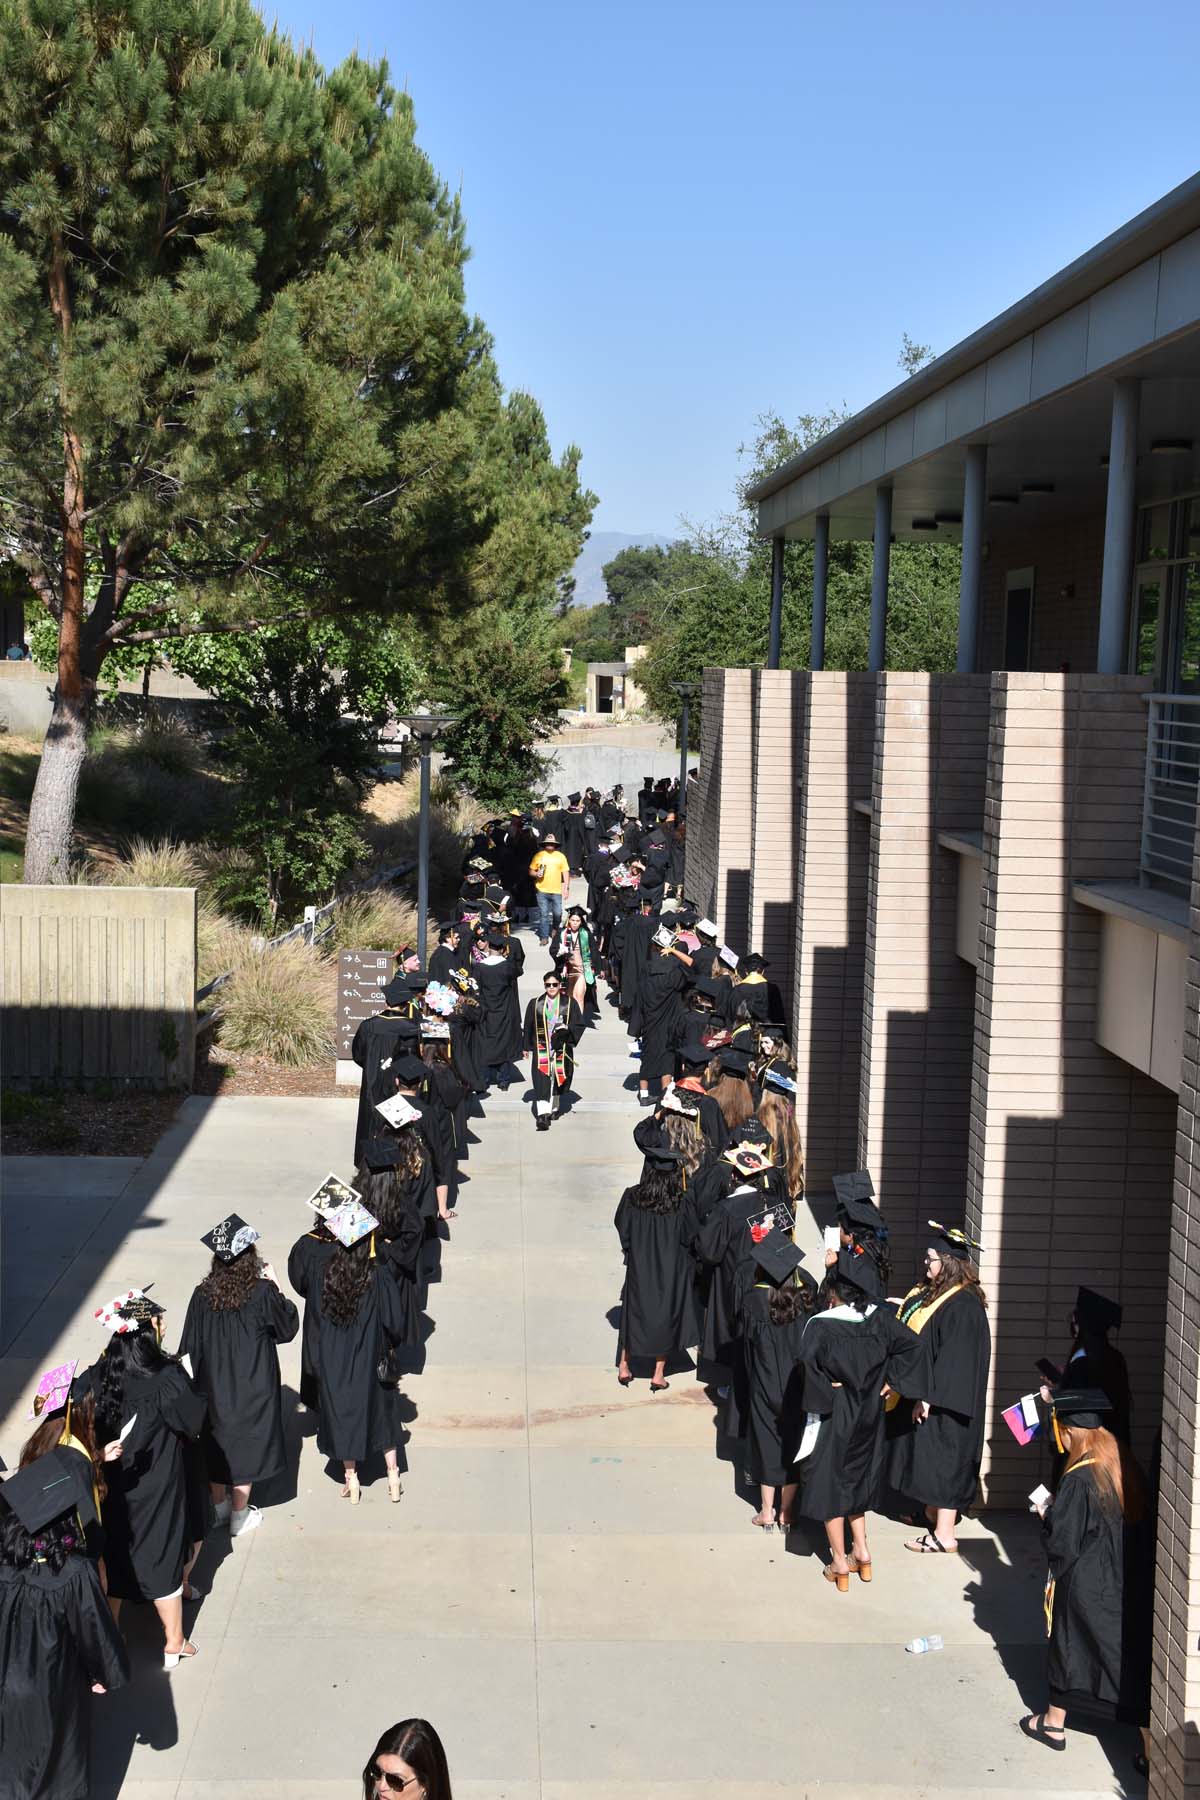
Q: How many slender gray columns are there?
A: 5